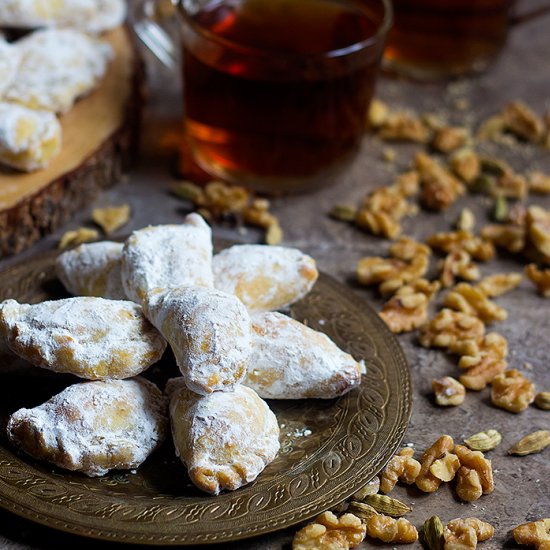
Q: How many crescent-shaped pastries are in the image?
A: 12